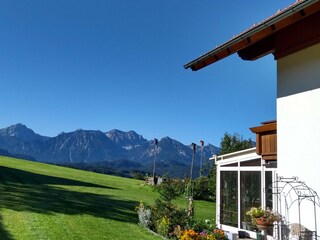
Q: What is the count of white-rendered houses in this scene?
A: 1